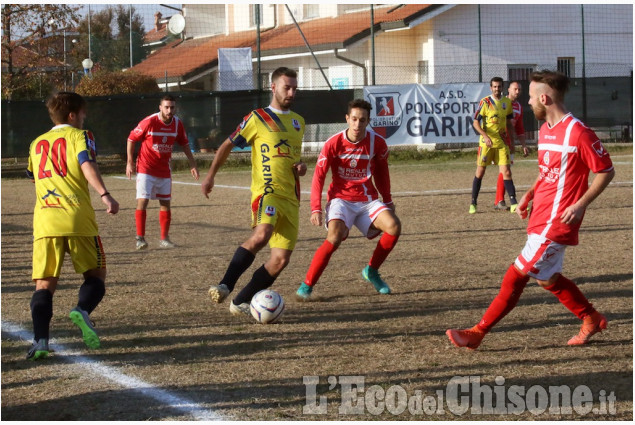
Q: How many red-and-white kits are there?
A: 4